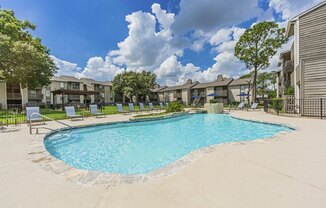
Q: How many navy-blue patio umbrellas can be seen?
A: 3